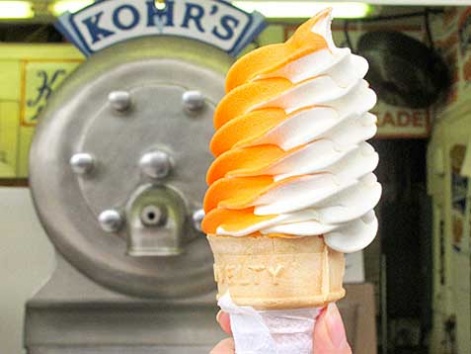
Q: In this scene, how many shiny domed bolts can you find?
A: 6